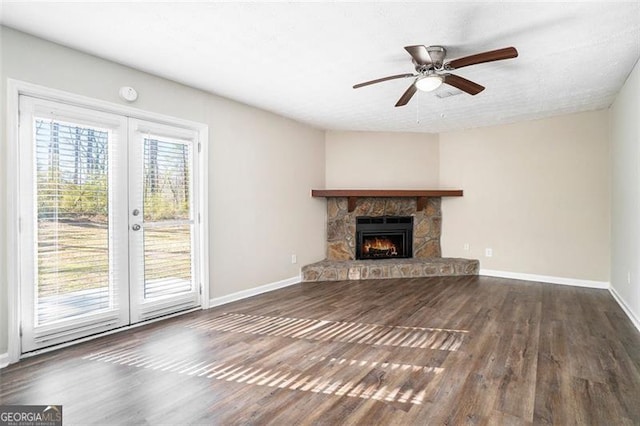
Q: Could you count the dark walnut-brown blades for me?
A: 5